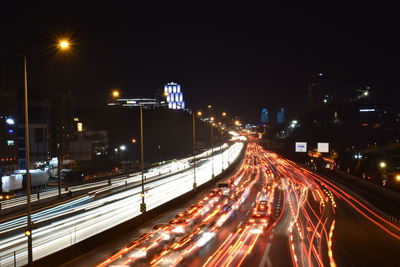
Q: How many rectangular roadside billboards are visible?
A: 2